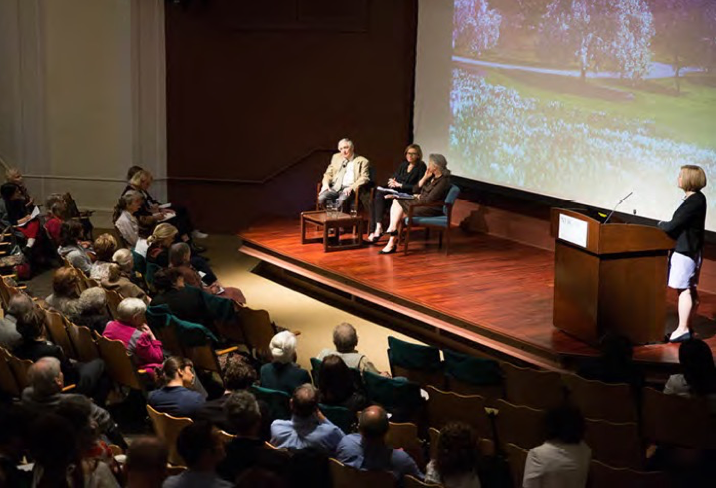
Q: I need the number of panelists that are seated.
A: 3